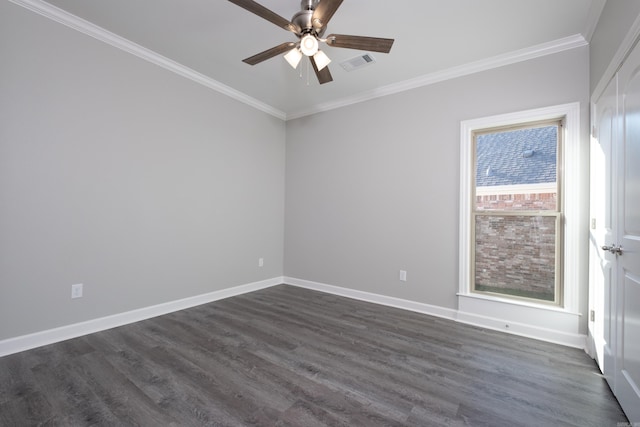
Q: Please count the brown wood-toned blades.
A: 5